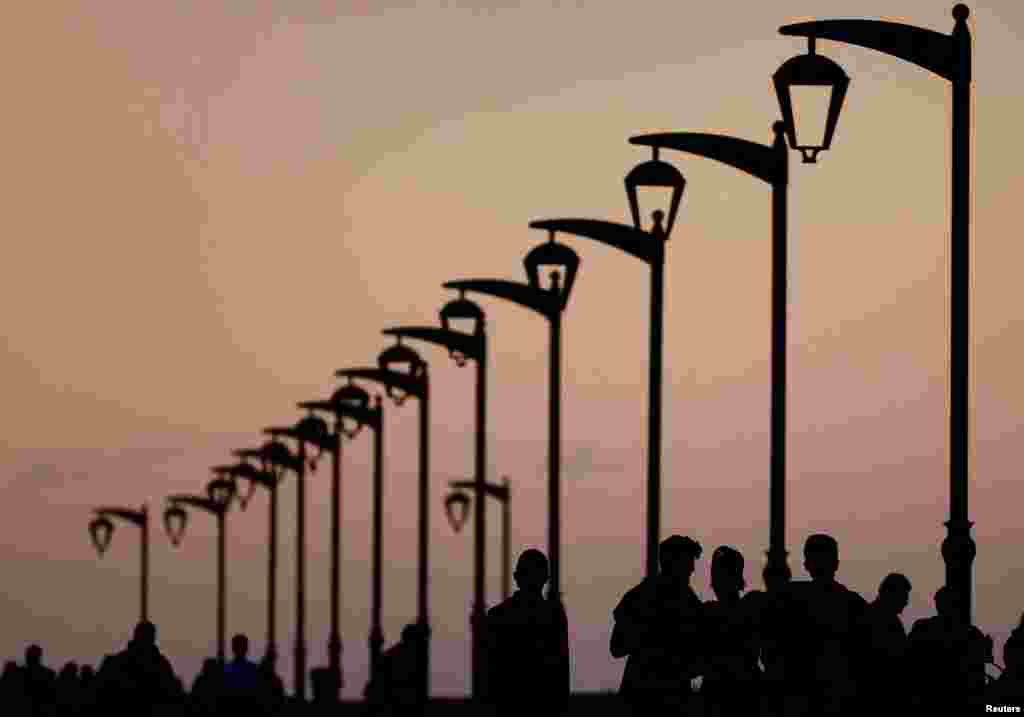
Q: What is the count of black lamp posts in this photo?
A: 13